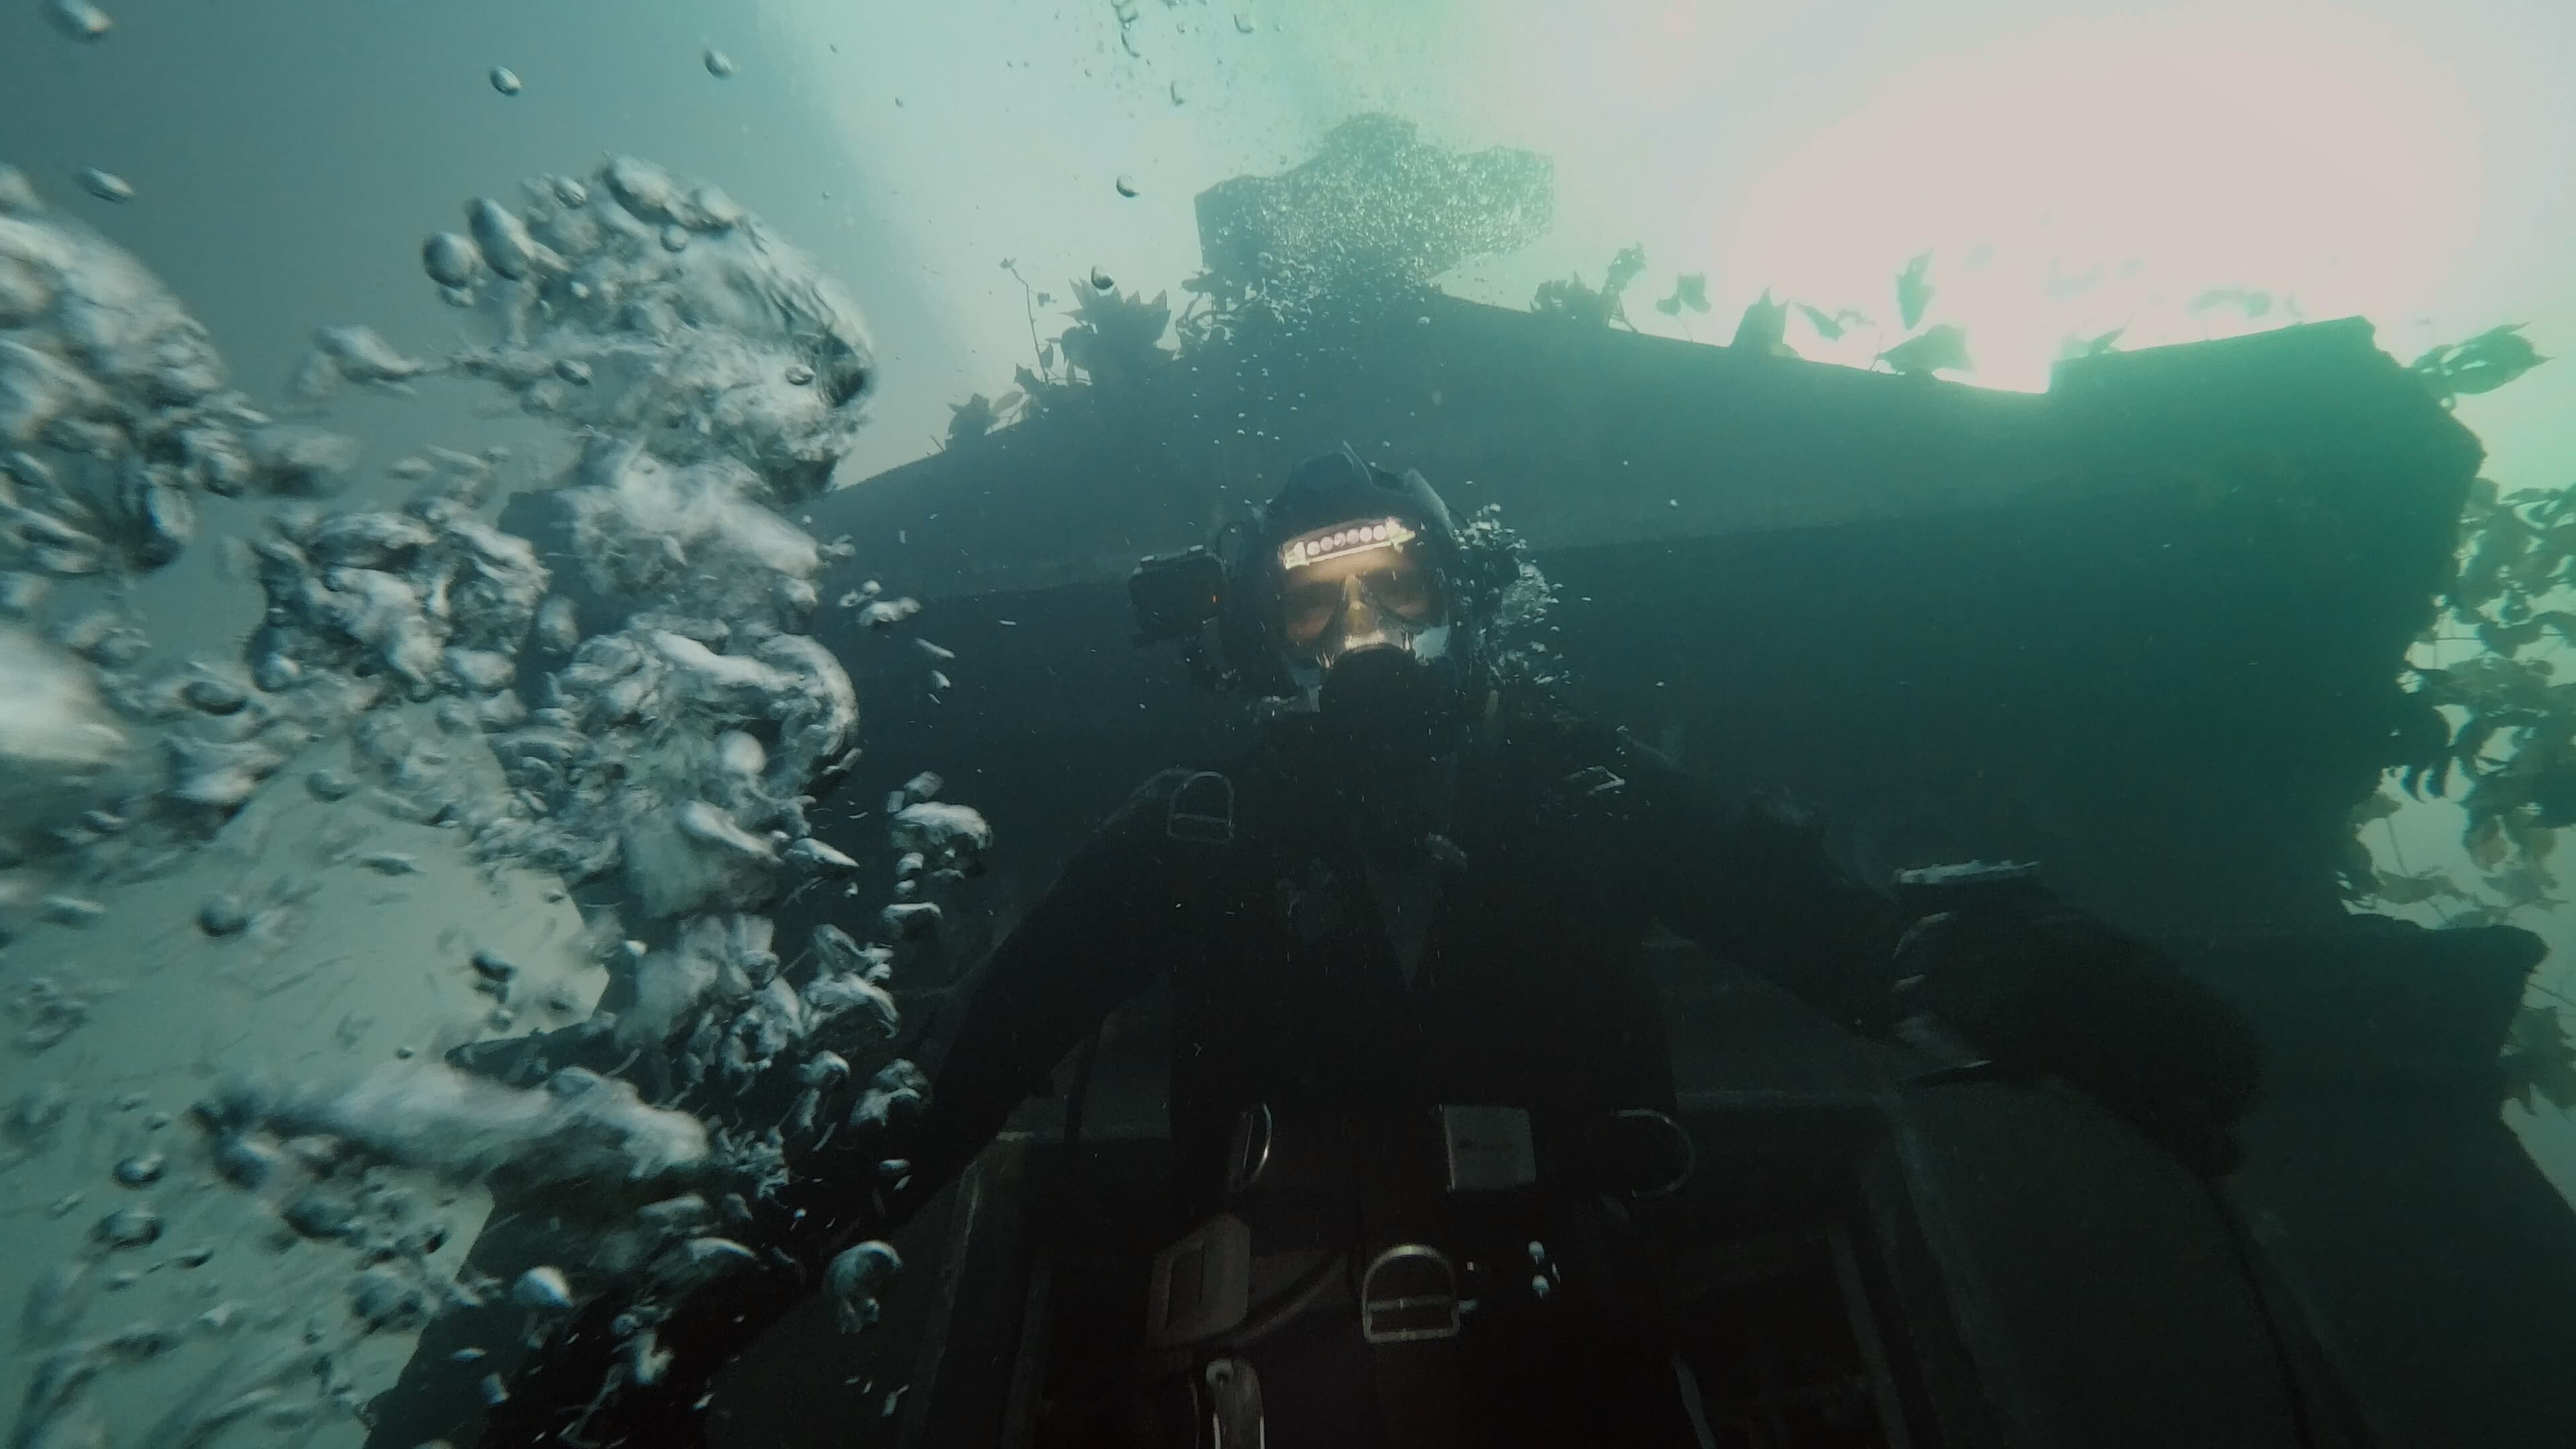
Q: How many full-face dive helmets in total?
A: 1